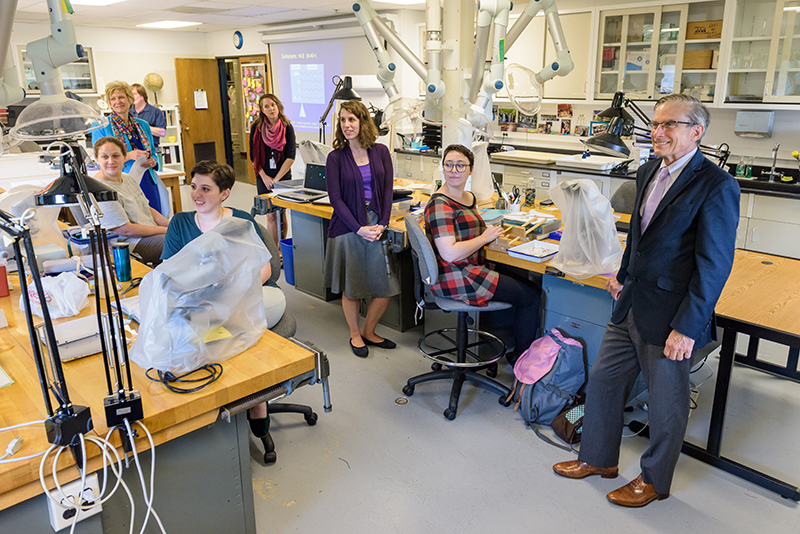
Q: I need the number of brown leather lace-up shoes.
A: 2